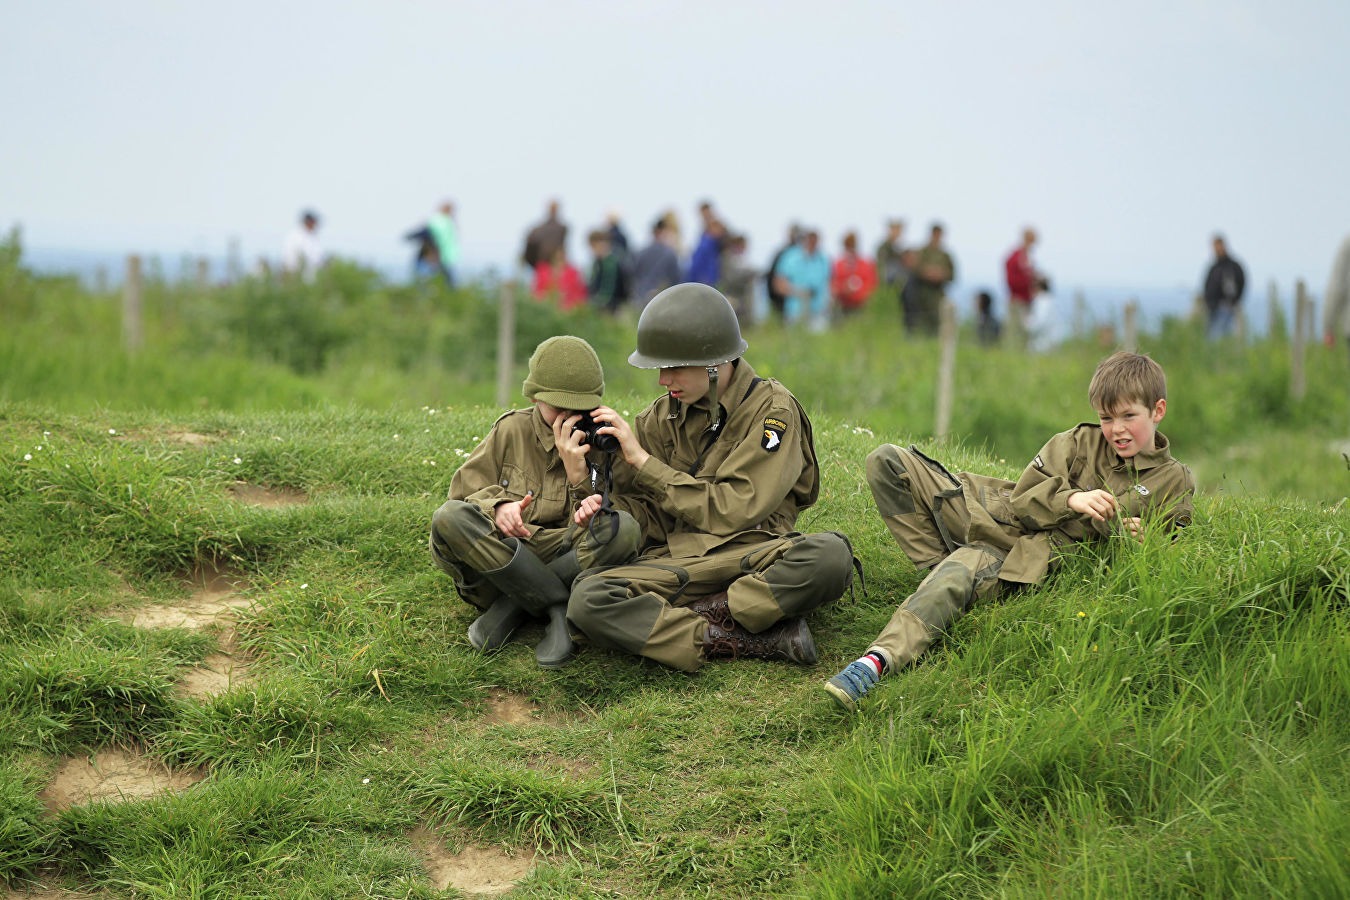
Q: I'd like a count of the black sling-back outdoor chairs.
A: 0